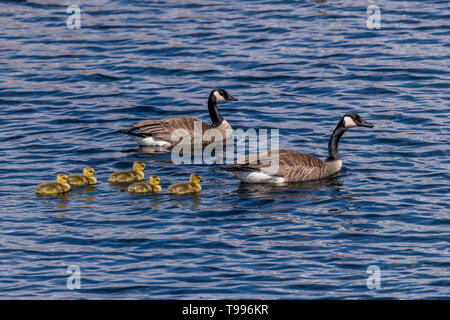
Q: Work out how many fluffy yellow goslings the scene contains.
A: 5